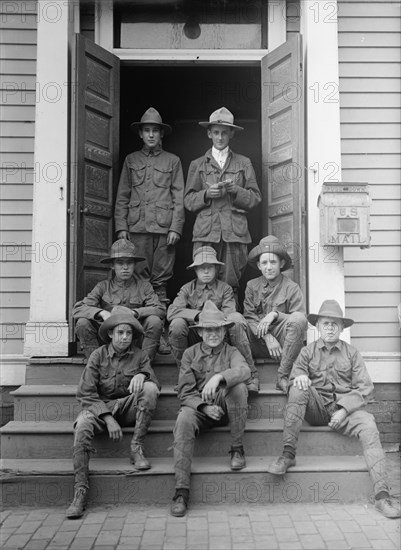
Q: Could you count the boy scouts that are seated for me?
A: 6